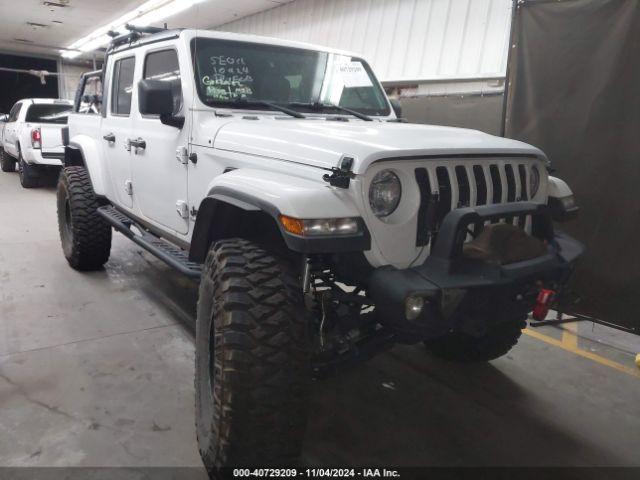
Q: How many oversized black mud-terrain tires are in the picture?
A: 3